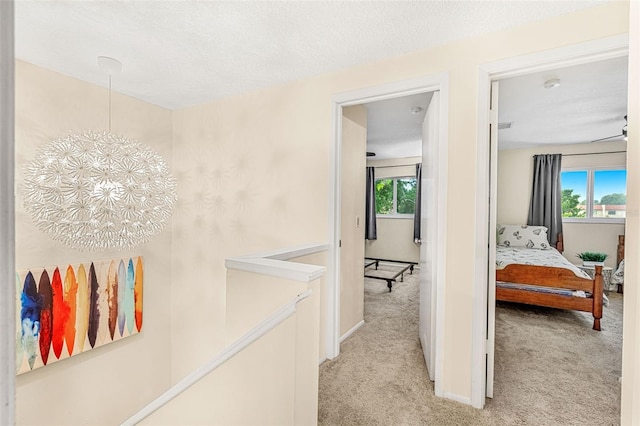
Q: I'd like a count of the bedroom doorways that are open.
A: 2